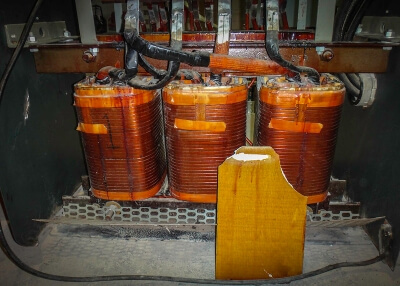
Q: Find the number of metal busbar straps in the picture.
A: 4